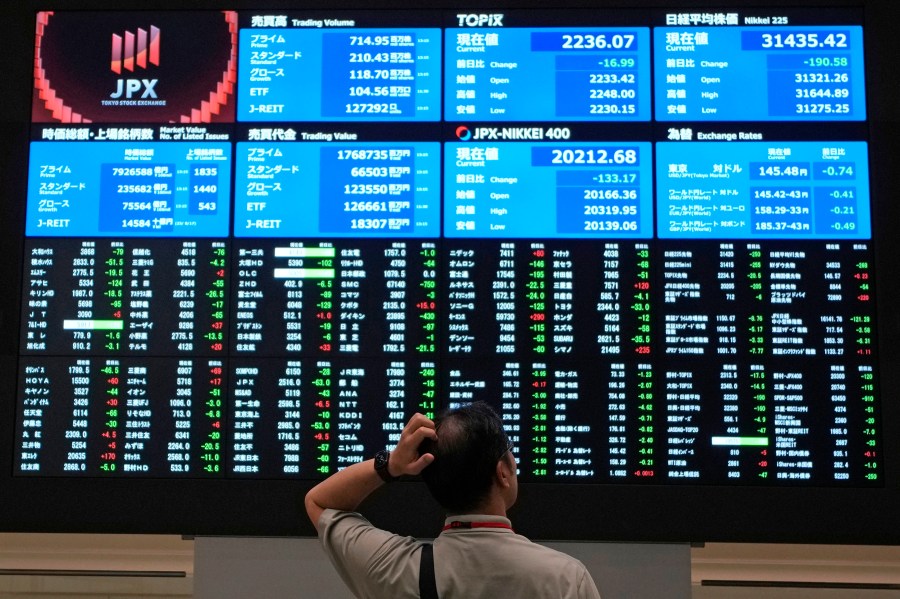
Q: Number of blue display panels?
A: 7